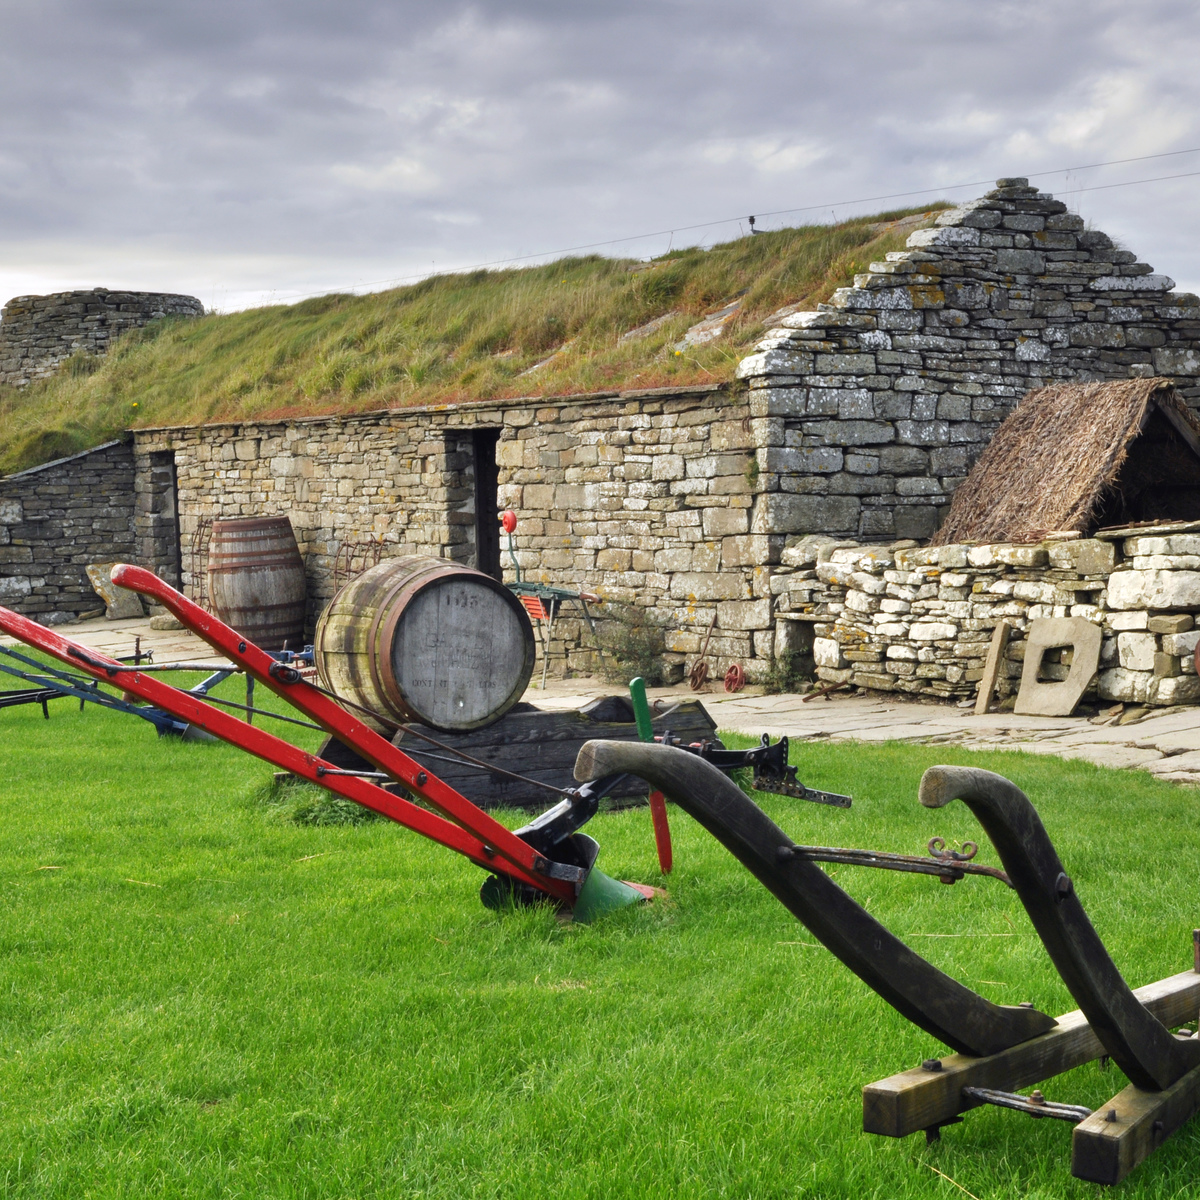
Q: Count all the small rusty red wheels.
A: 2